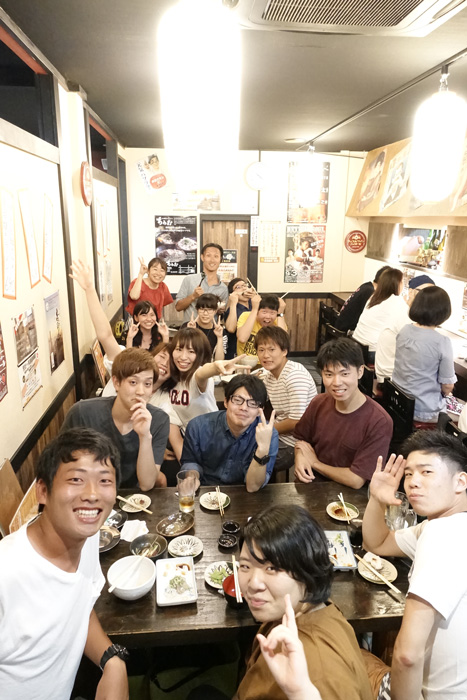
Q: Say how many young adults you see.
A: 15